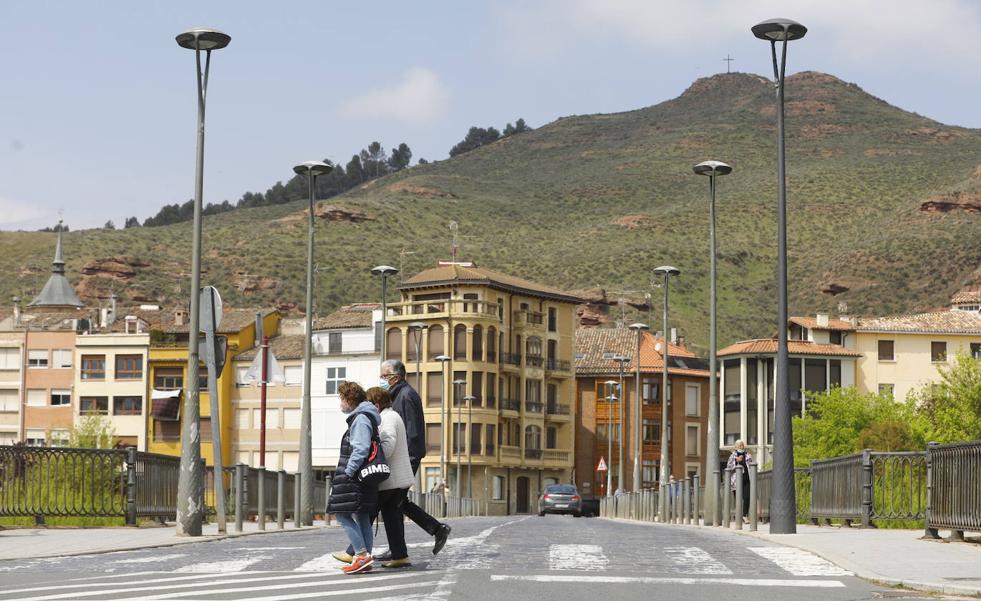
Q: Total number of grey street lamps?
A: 14